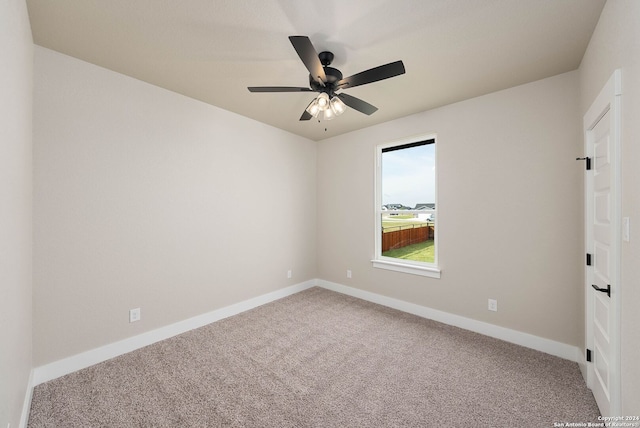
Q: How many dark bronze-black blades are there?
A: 5